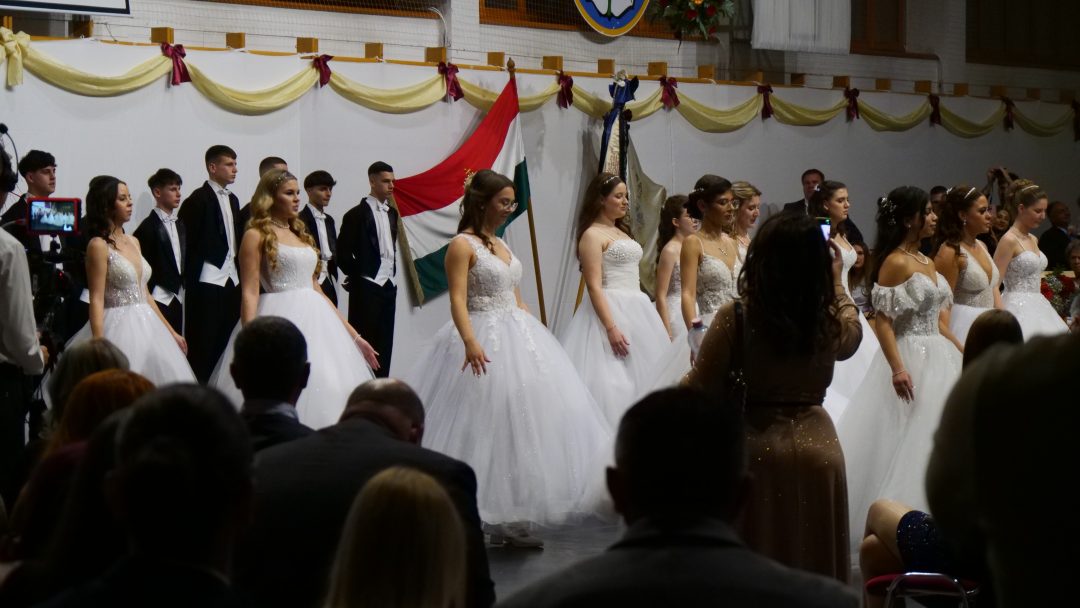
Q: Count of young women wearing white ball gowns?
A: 11